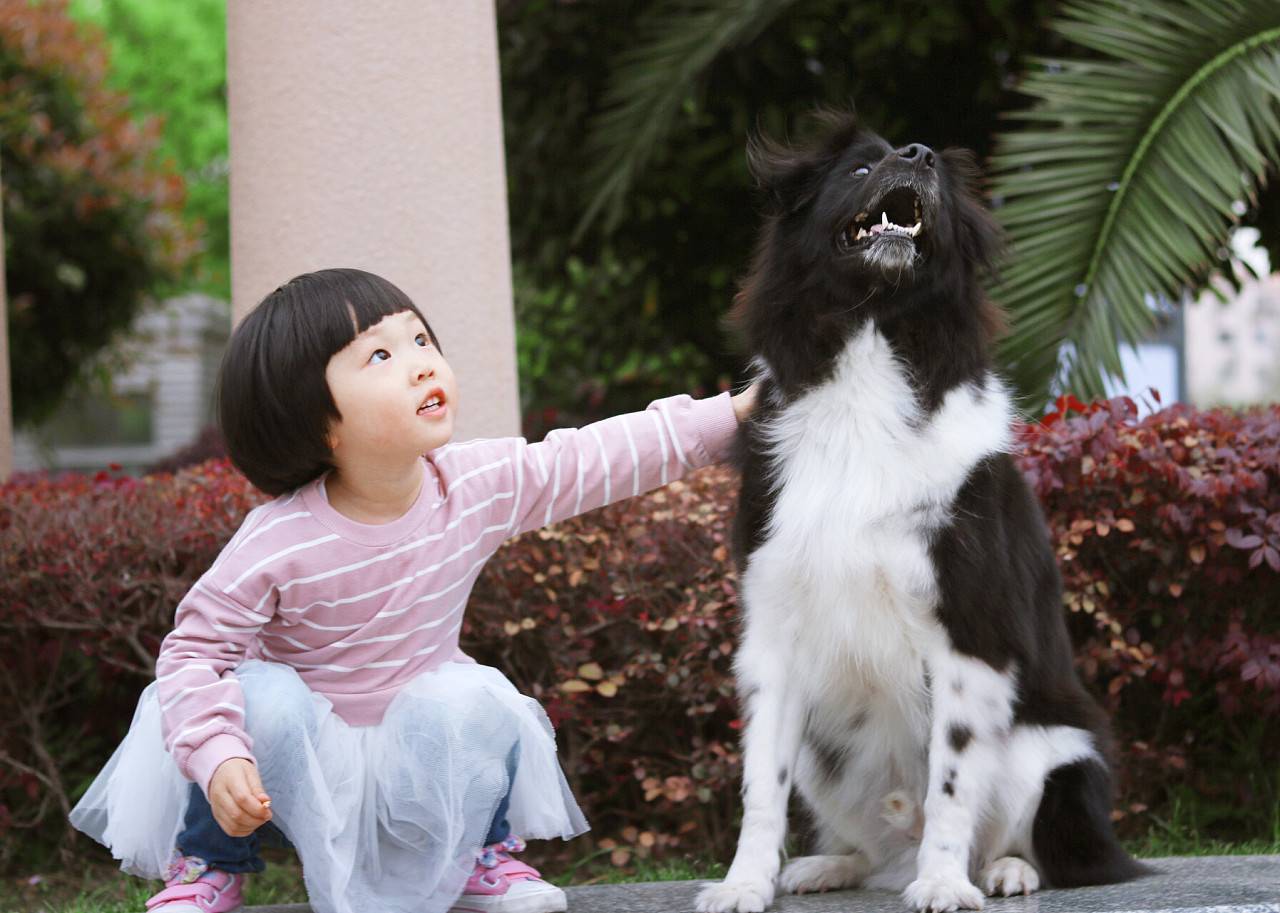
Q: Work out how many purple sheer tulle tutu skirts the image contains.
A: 0